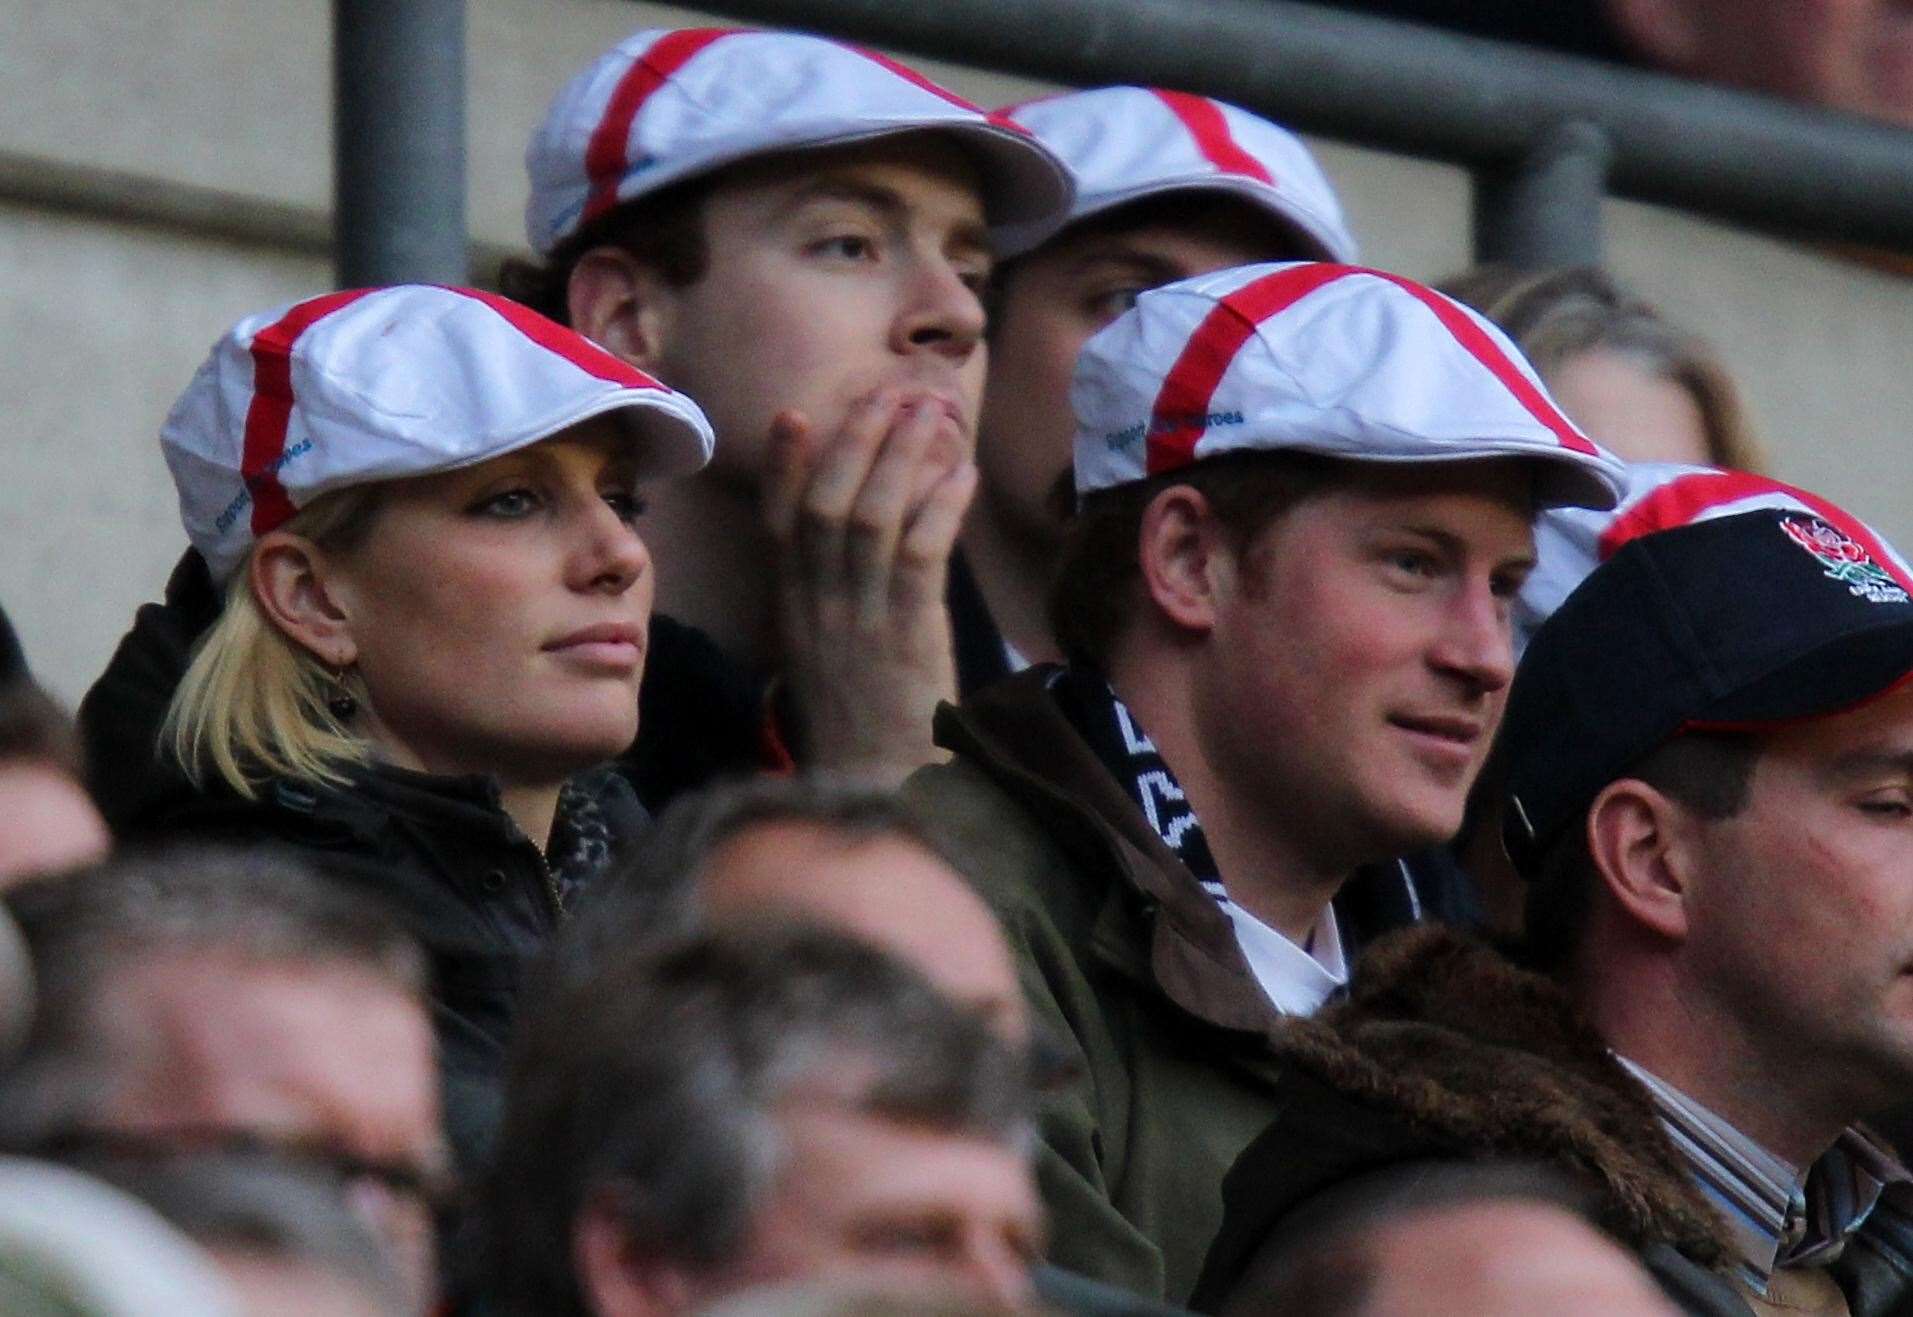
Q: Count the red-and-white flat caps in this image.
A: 5